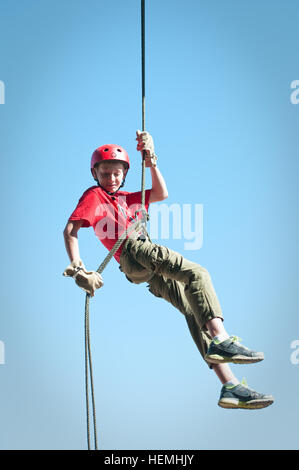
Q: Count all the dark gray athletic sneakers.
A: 2